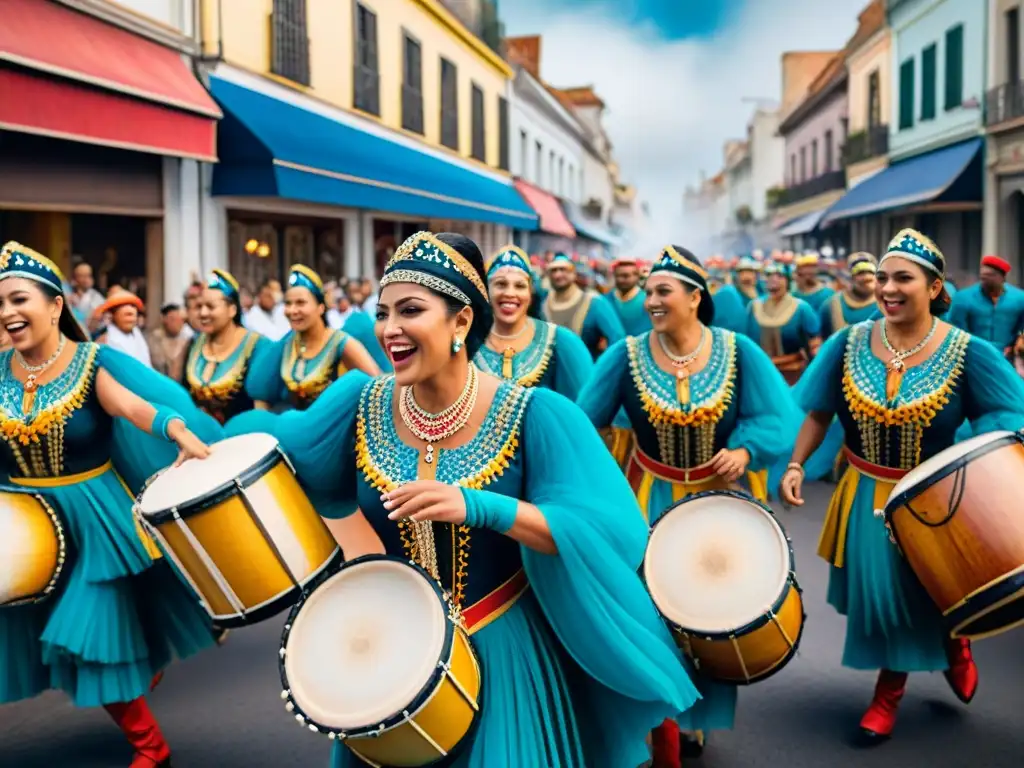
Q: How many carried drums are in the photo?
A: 5